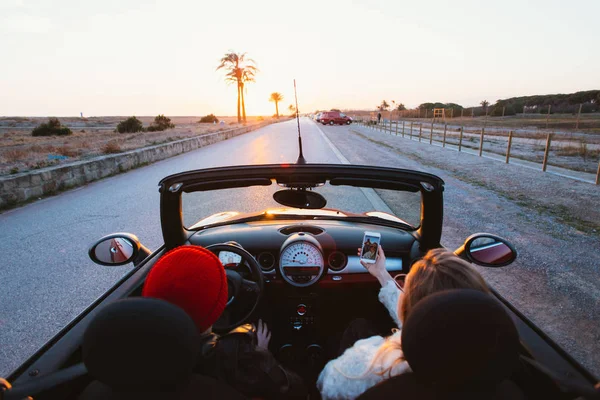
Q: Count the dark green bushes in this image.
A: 4